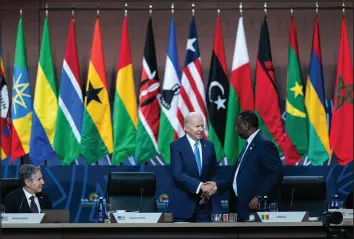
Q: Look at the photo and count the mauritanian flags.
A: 1